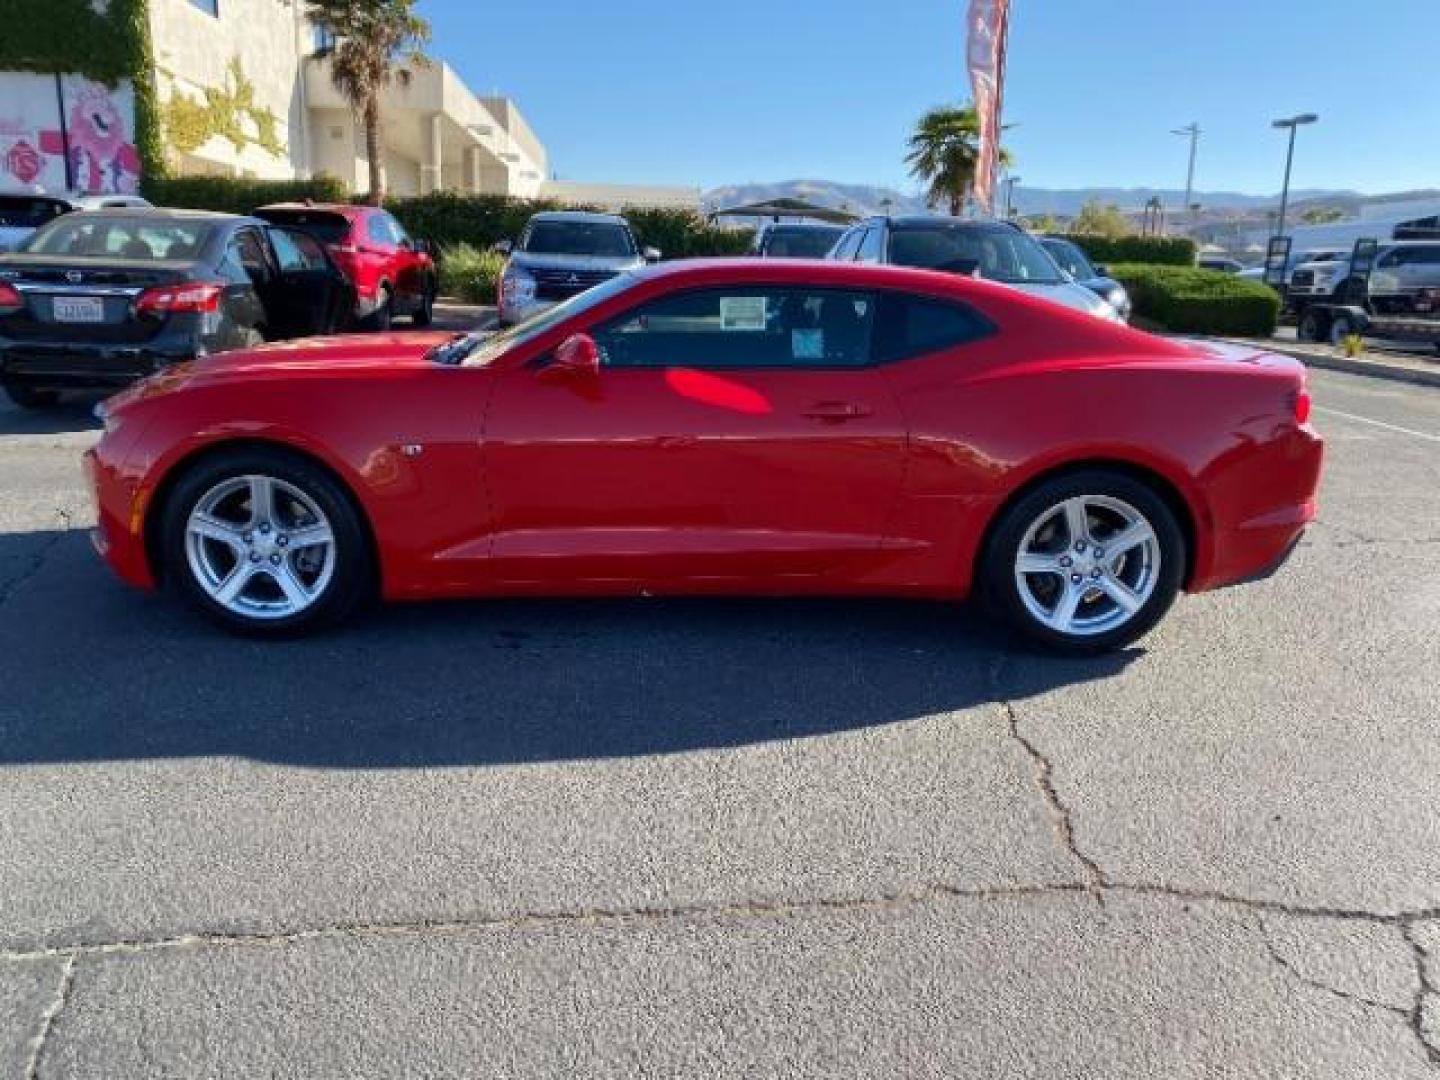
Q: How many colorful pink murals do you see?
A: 1